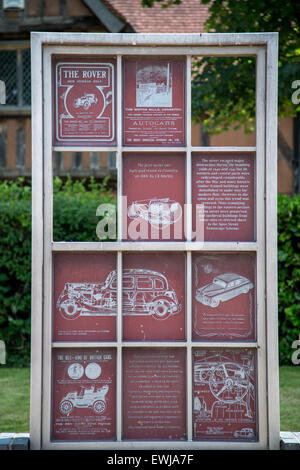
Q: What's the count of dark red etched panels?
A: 10